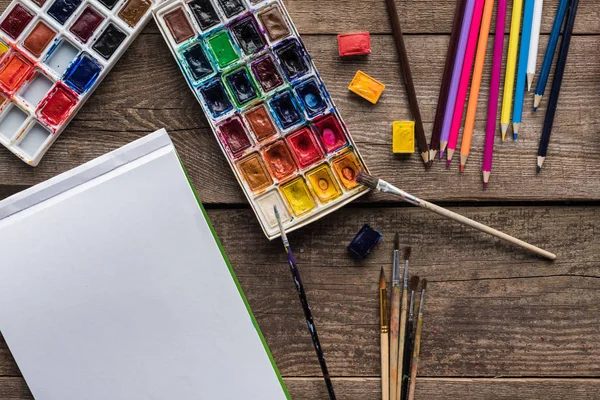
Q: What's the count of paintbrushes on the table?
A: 7